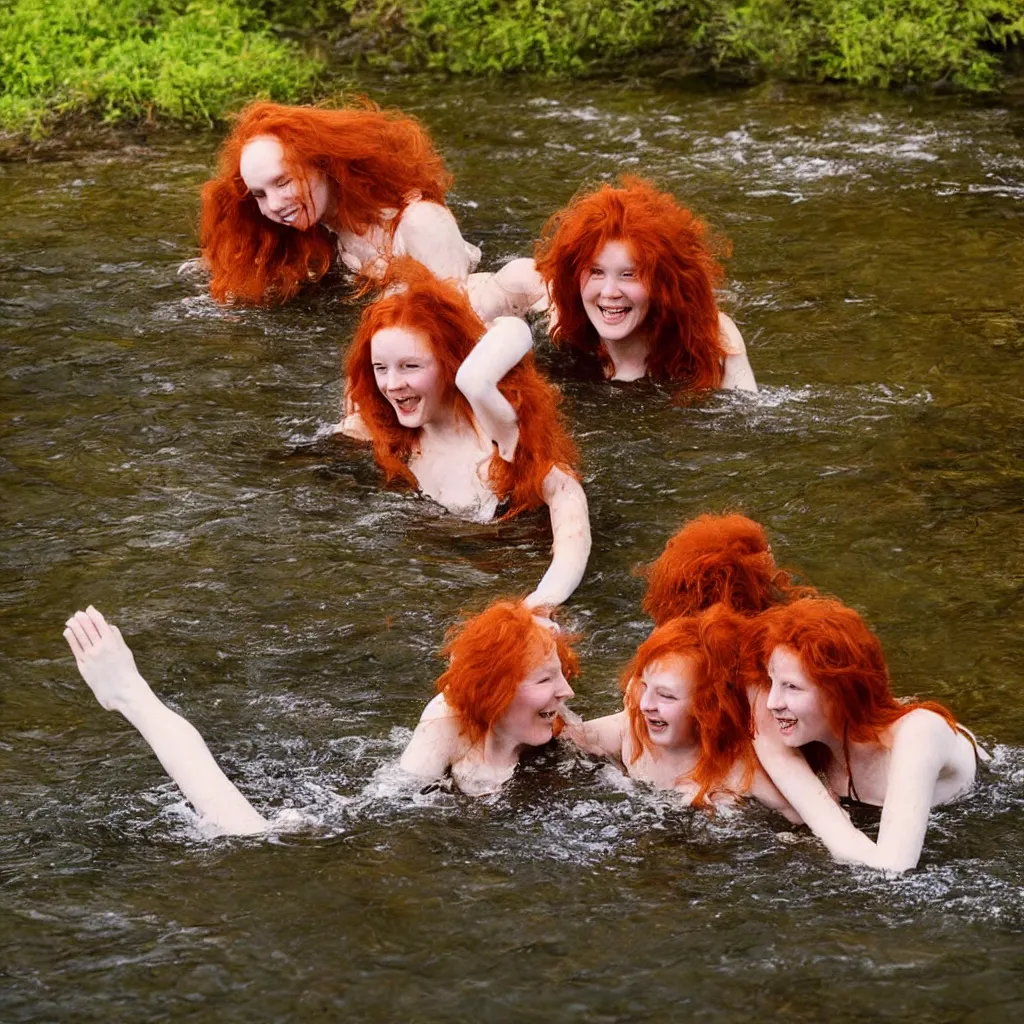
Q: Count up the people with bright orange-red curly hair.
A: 7